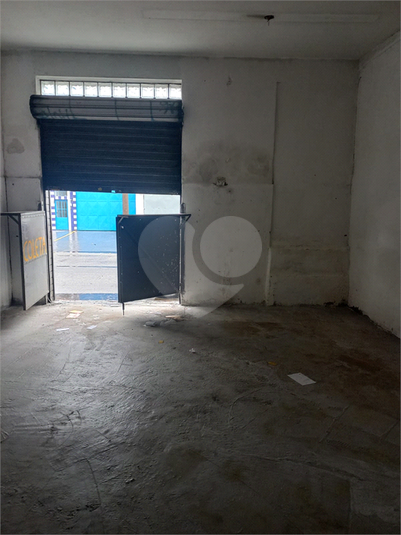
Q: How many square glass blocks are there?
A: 10